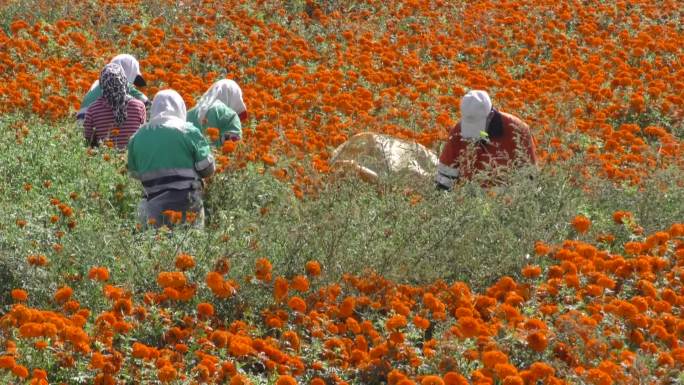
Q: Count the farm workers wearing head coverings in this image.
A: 5